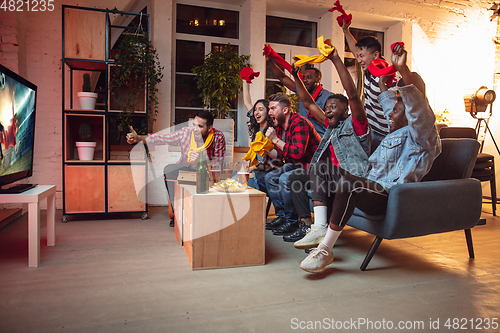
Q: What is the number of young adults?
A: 7